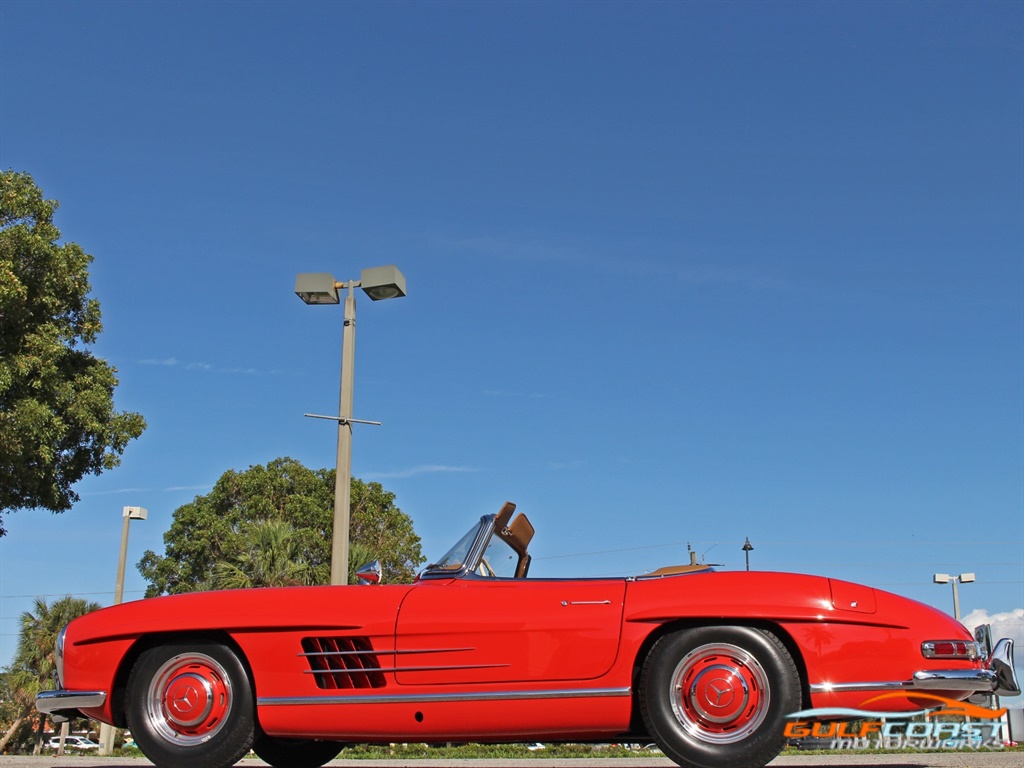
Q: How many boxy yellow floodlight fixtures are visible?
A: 0